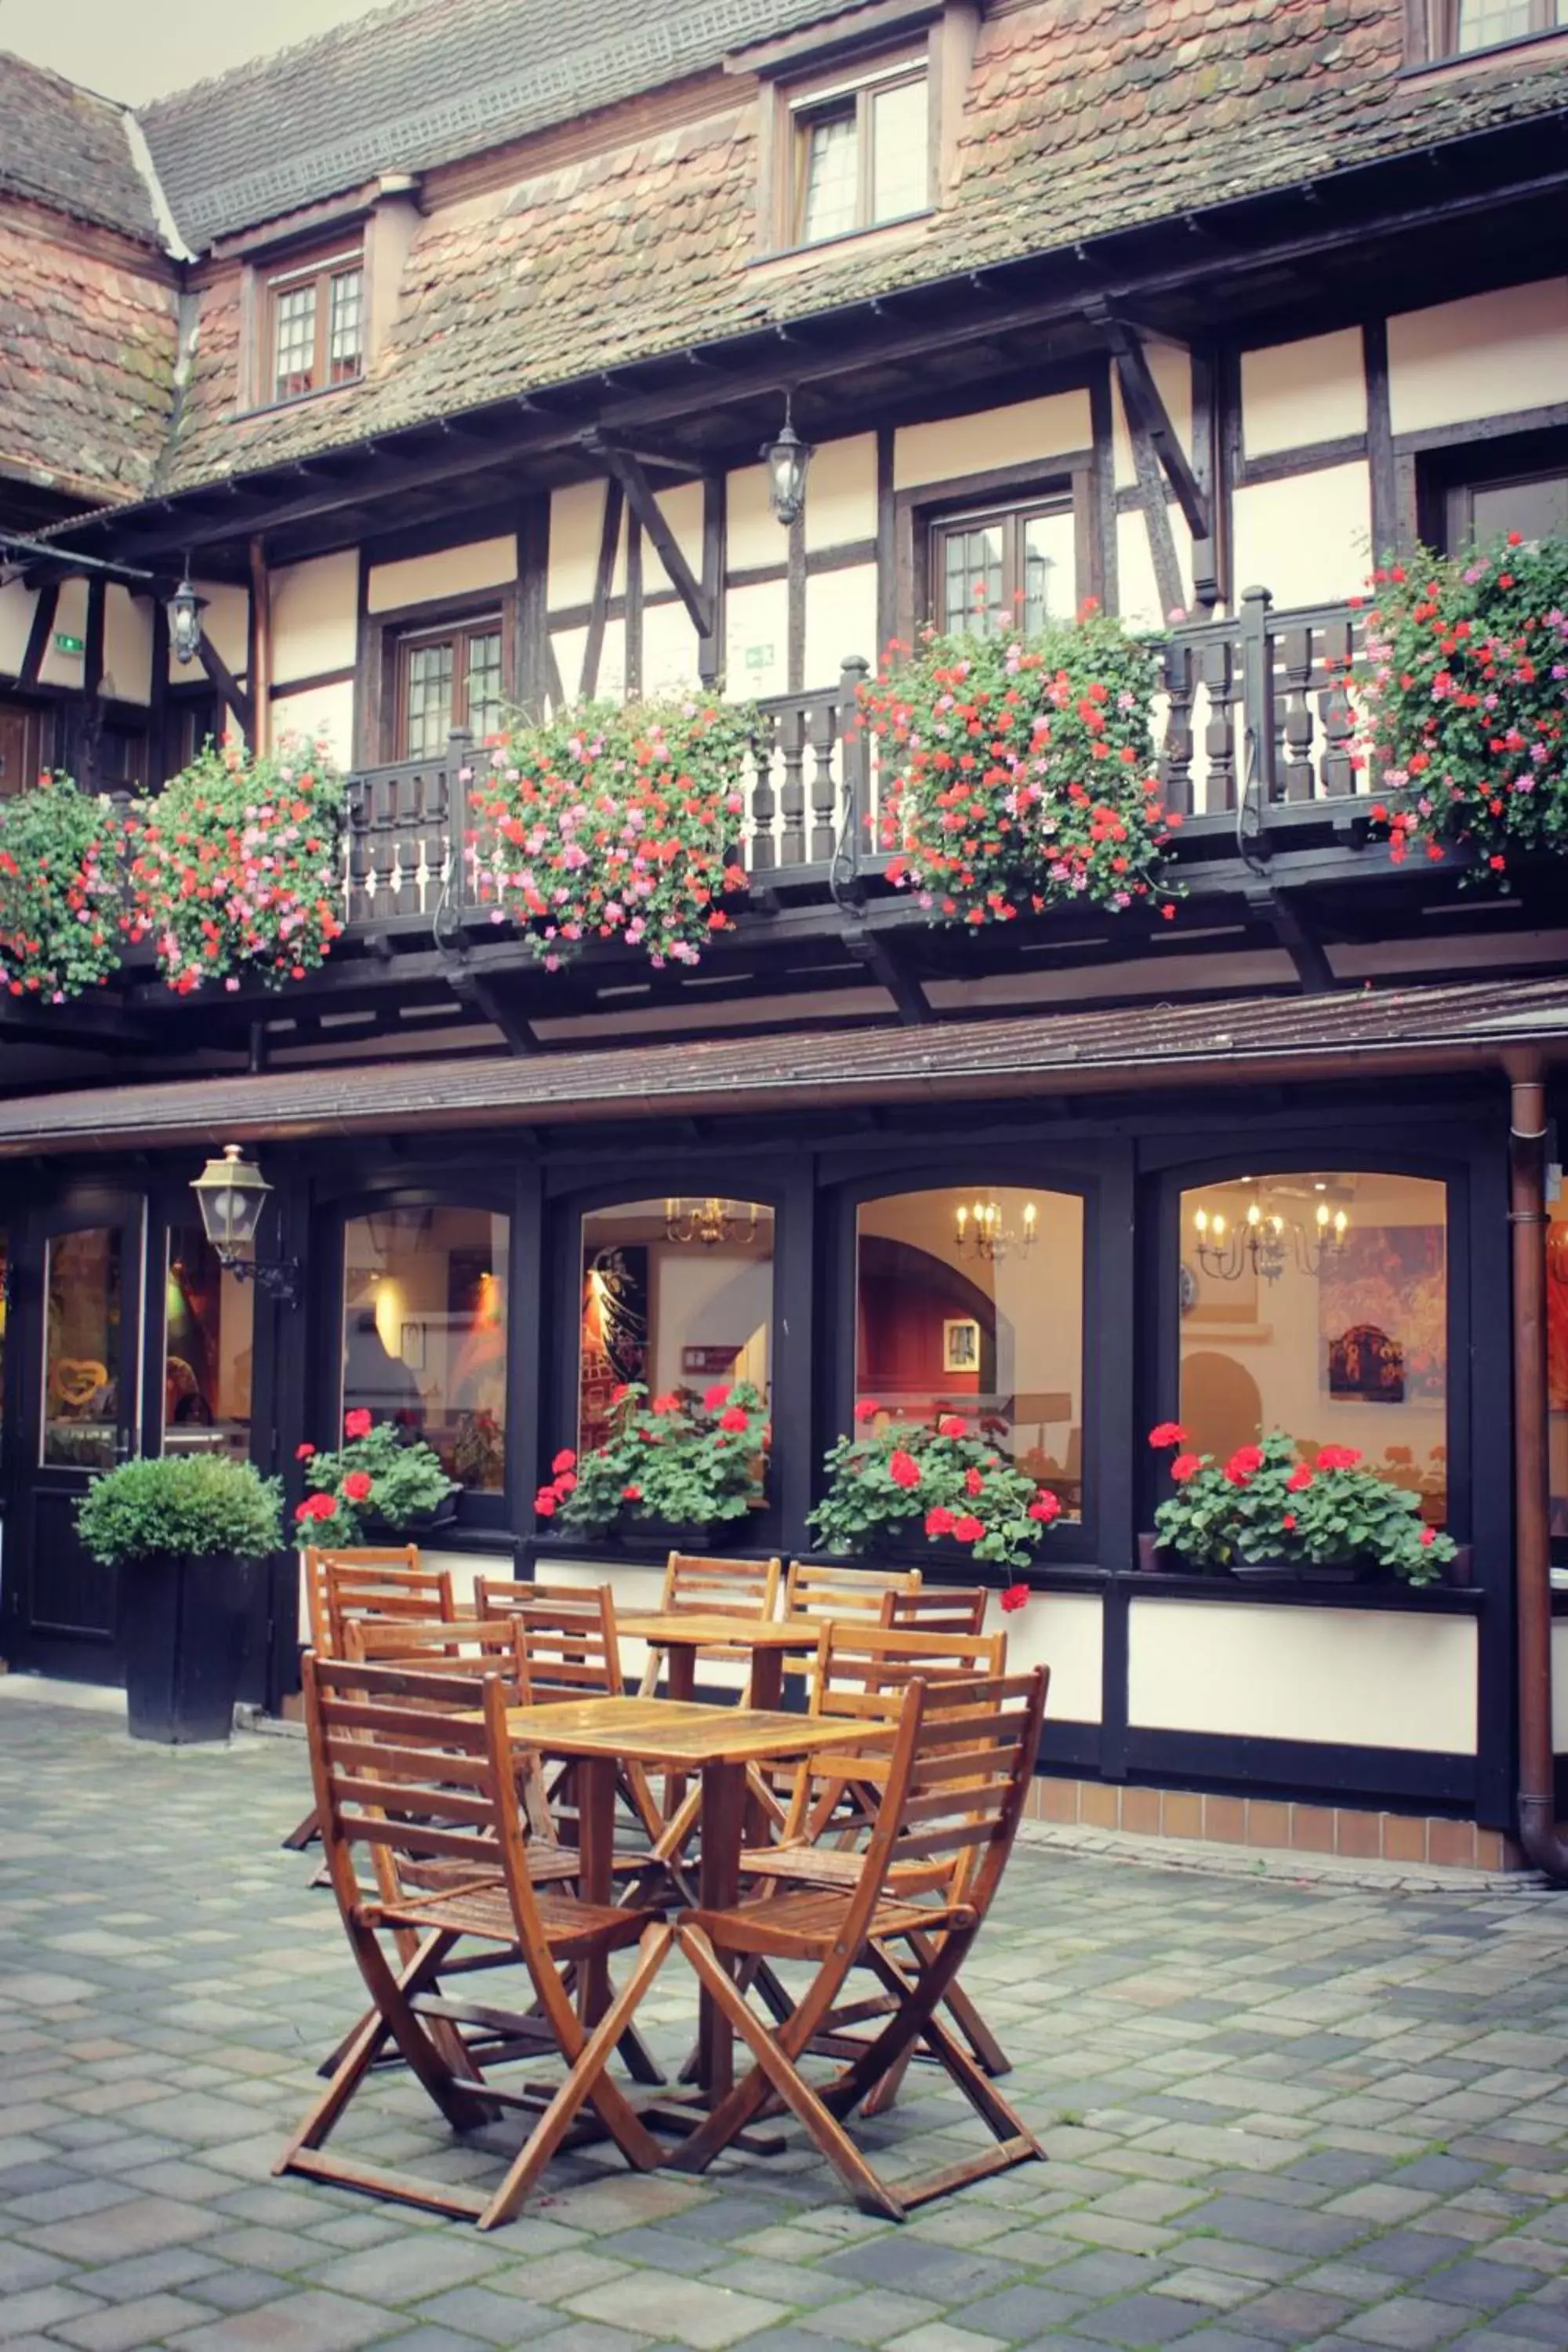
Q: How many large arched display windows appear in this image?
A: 4